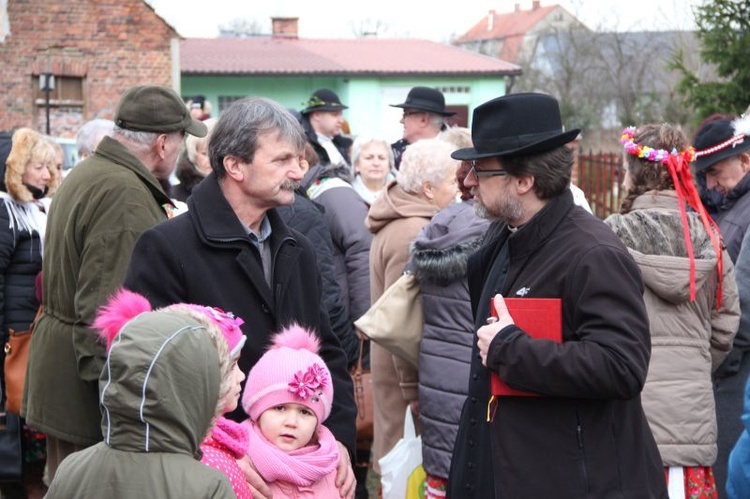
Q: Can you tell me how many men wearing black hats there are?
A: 4